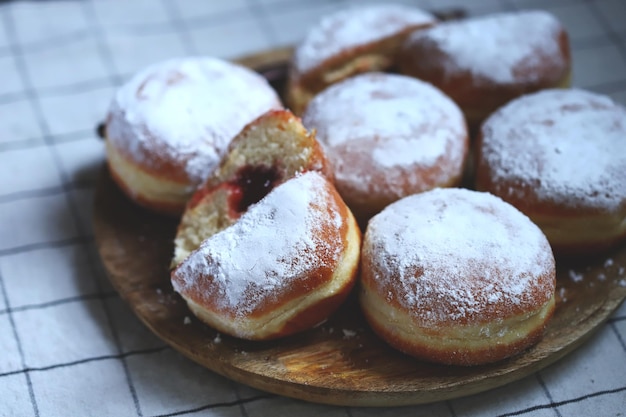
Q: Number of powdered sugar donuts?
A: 7